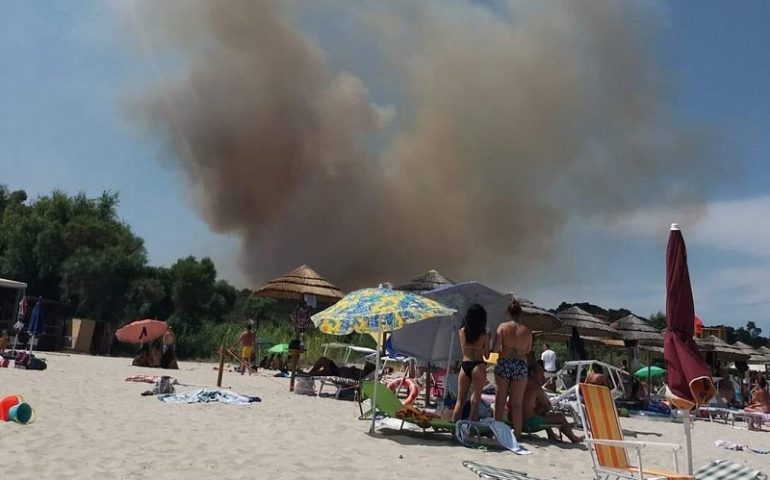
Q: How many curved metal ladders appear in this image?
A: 0